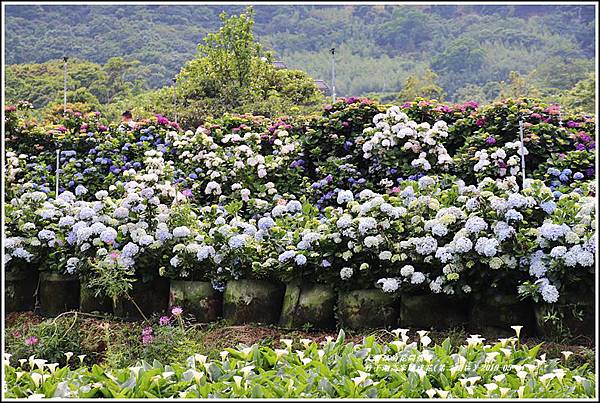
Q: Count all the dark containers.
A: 11